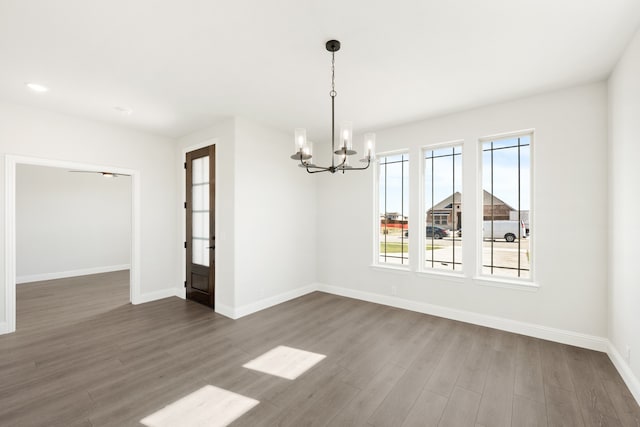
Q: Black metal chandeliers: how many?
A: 1